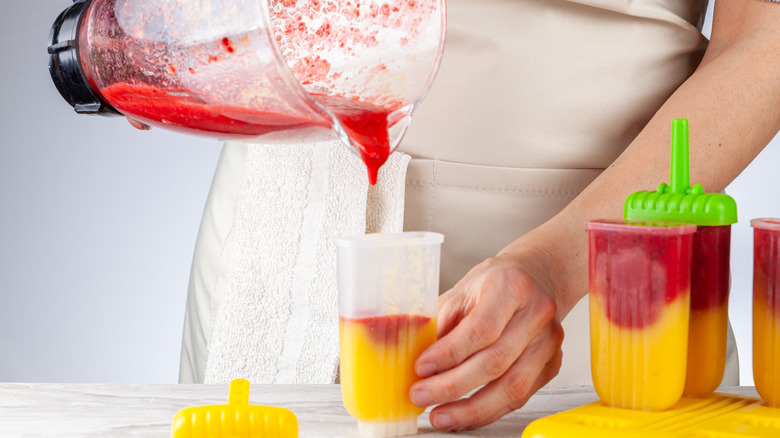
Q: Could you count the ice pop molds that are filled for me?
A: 3